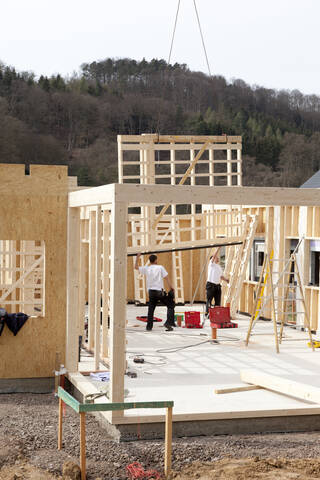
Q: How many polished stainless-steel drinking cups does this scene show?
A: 0